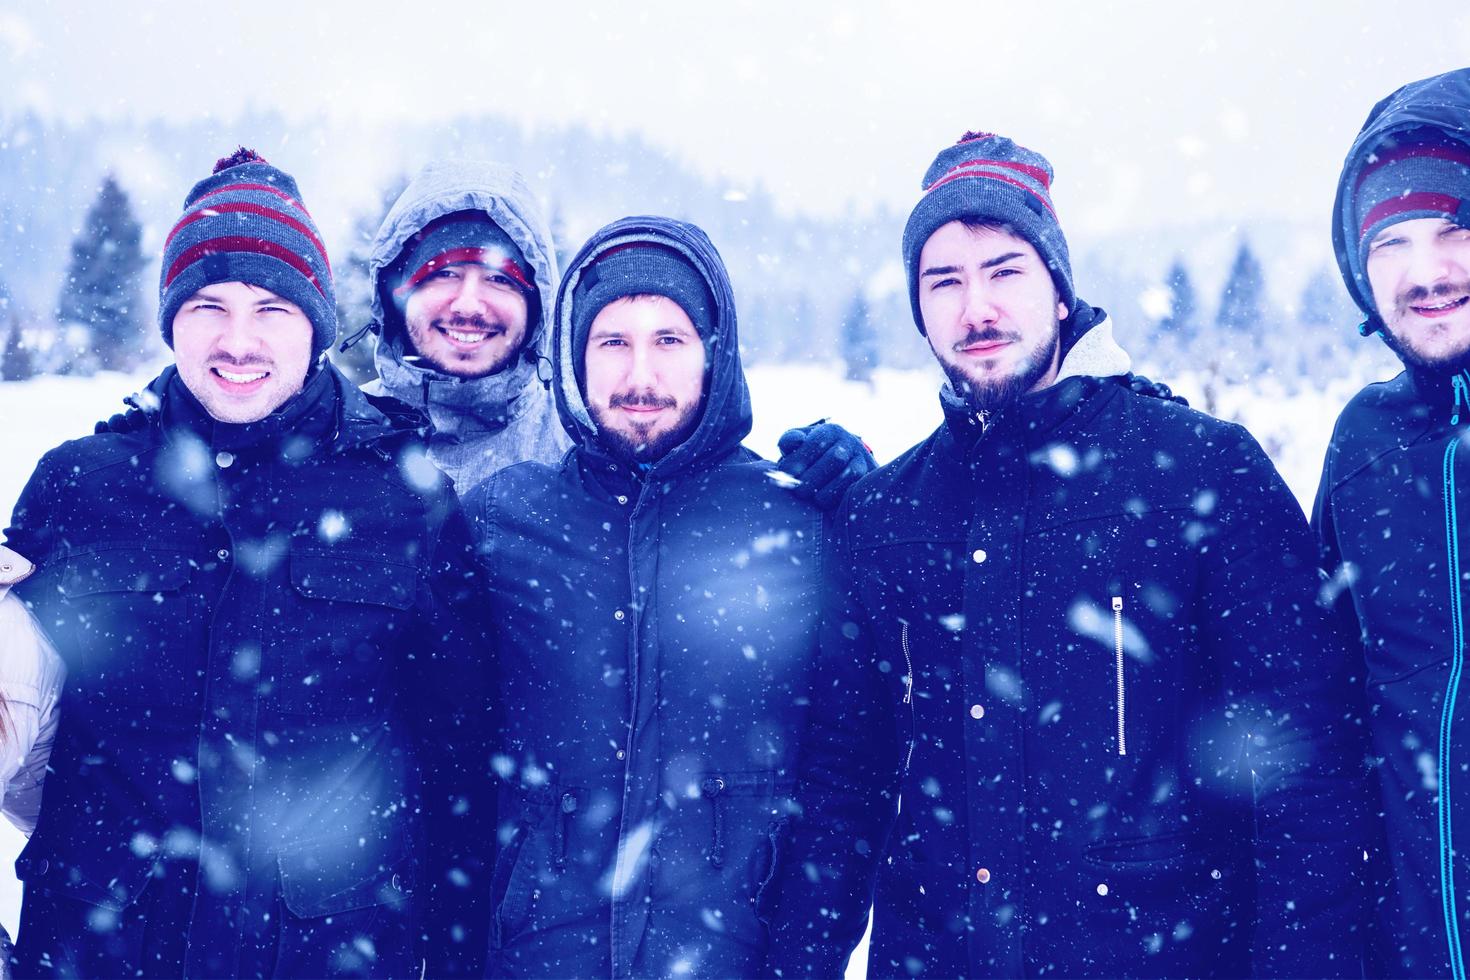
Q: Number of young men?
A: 5